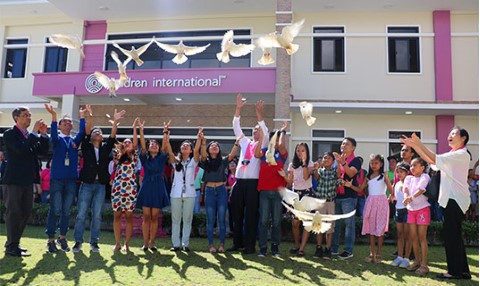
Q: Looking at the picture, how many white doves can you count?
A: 12